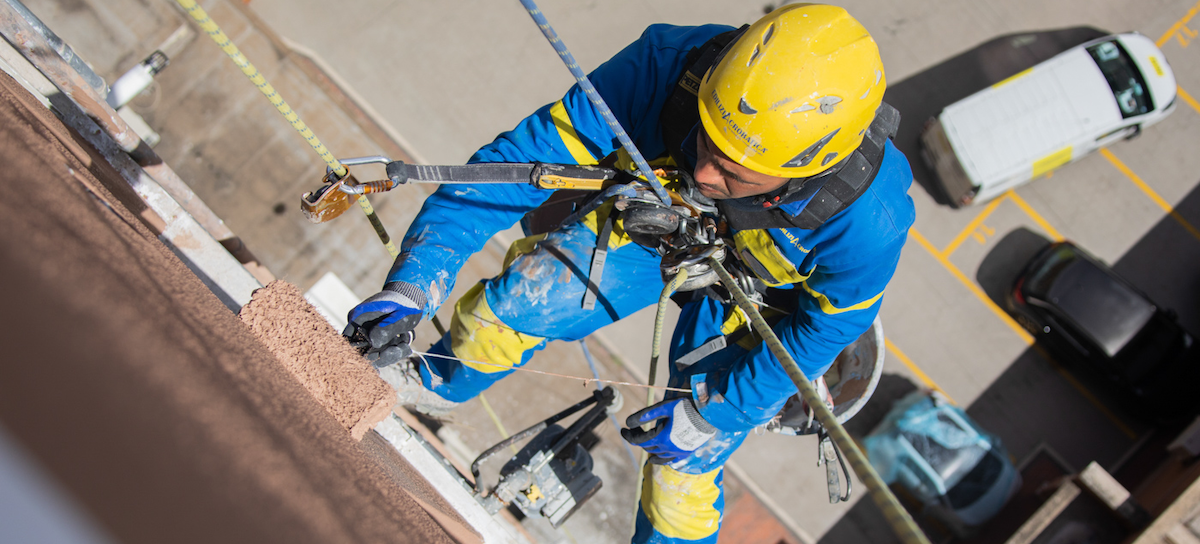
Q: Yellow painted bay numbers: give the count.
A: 2